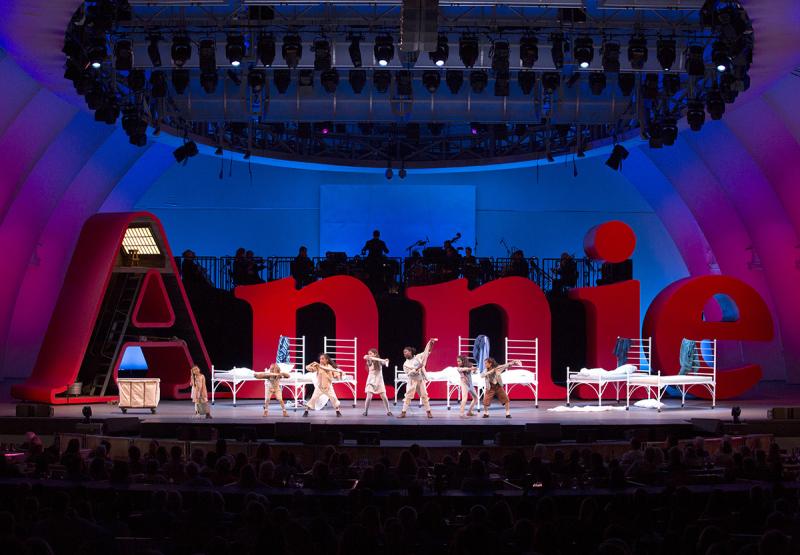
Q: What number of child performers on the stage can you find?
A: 7